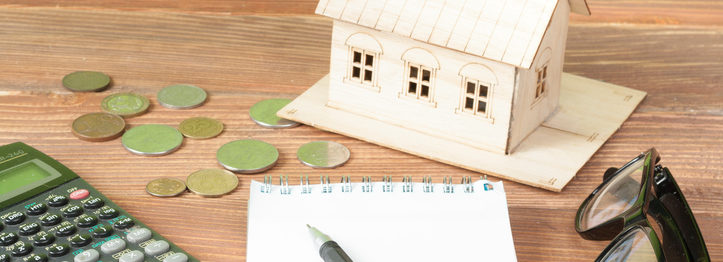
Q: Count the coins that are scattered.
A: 11